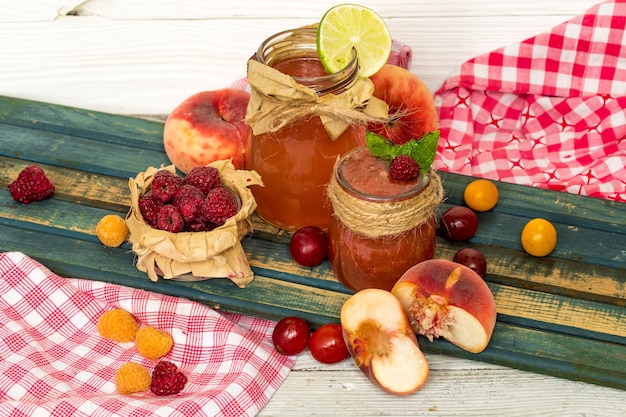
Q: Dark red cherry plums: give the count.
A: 5